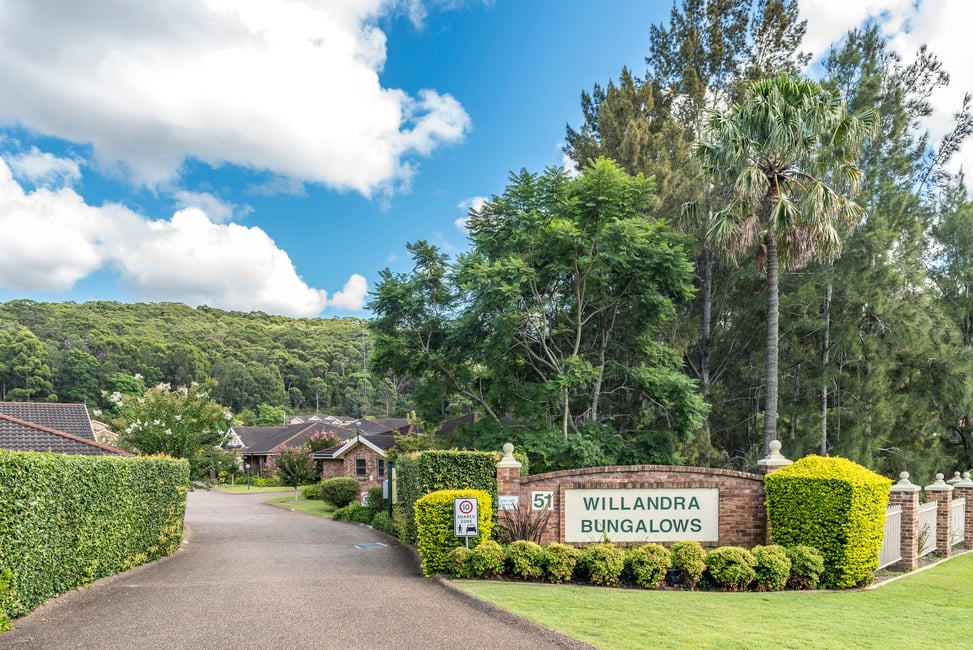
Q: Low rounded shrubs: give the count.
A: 10